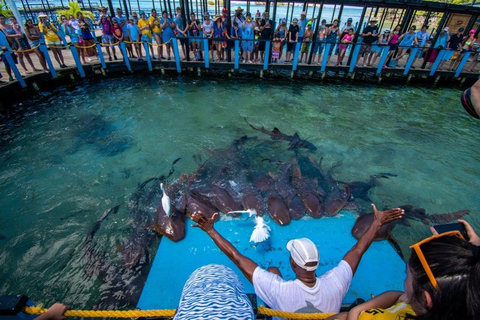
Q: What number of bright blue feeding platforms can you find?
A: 1